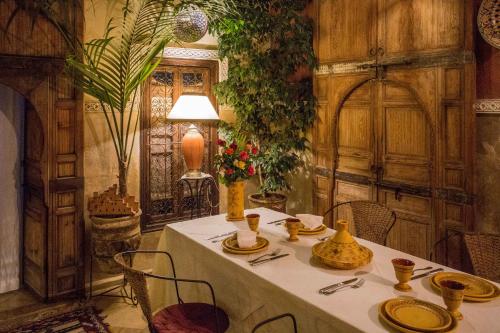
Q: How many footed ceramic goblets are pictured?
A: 4